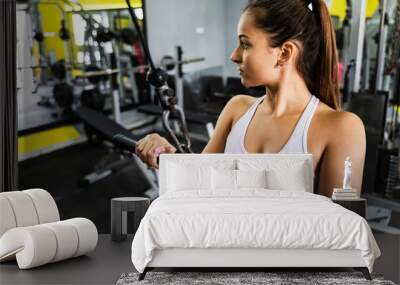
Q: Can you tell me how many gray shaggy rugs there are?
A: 1